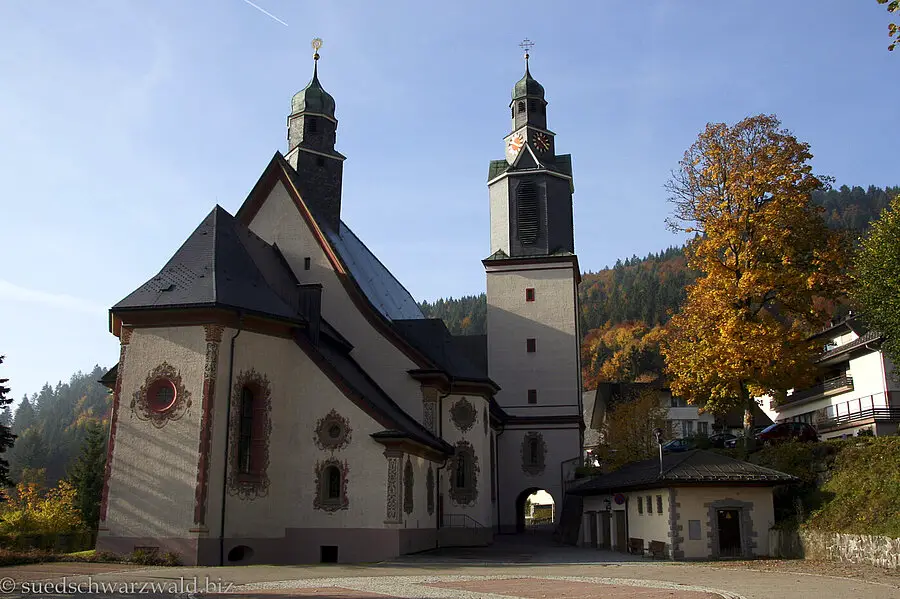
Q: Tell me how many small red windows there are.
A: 3